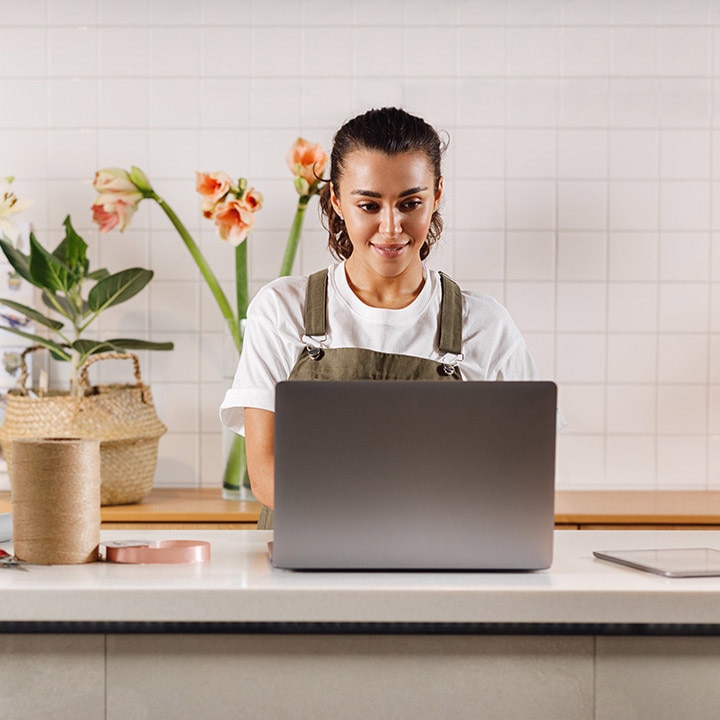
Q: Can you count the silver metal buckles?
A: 2